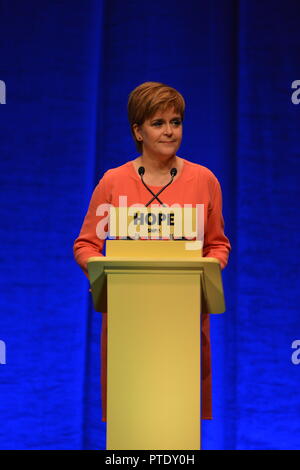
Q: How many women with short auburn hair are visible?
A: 1